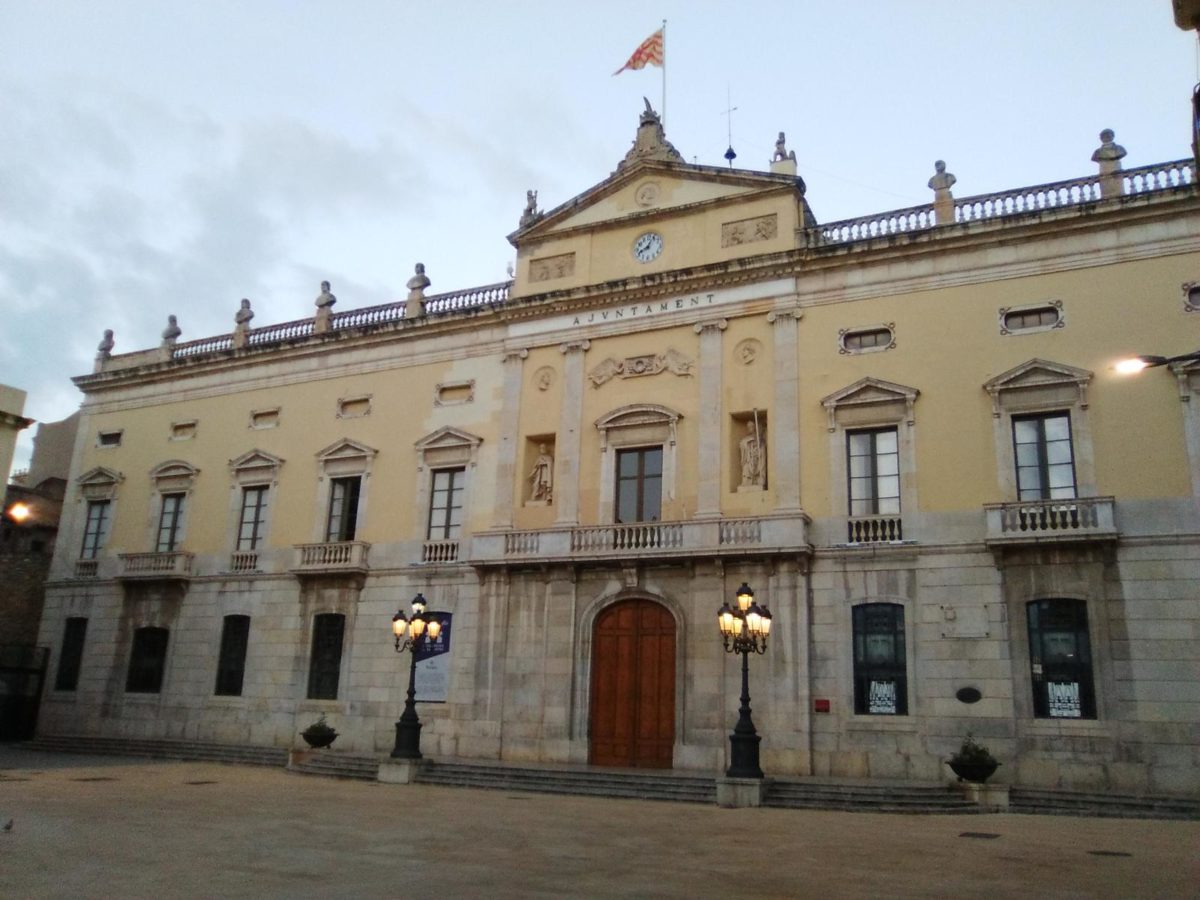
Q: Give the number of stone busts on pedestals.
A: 7